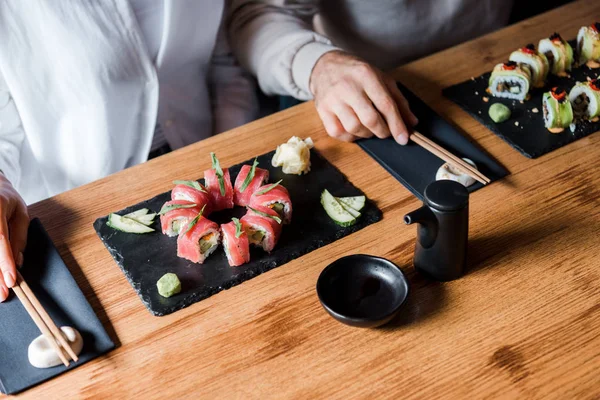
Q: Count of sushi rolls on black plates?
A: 14